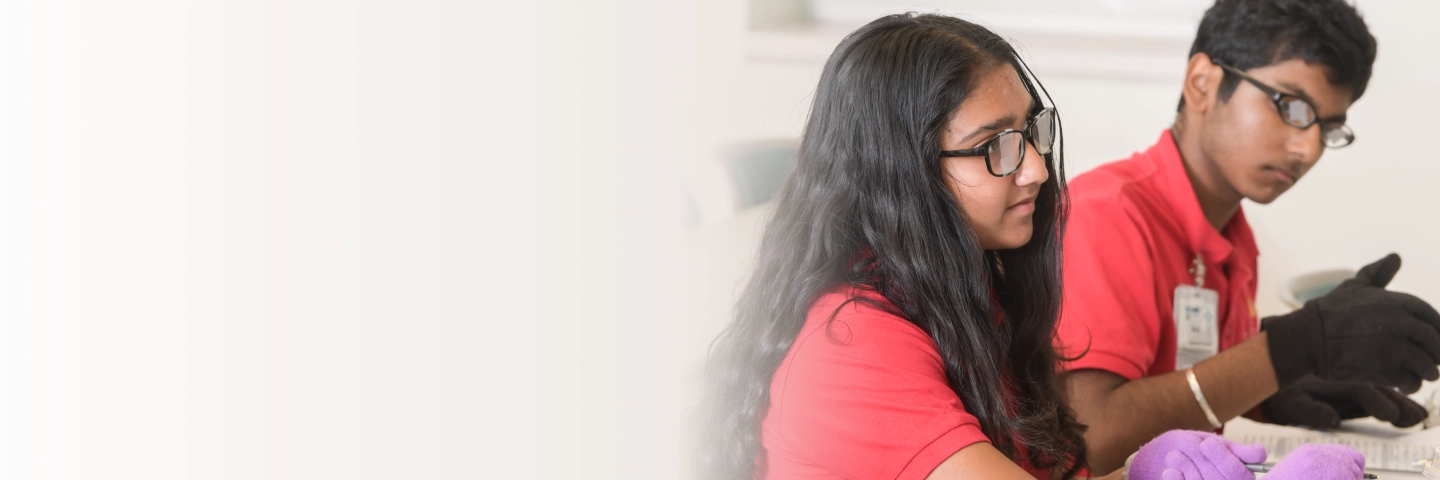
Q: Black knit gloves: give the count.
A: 2